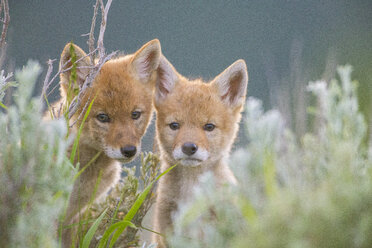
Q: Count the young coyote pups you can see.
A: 2